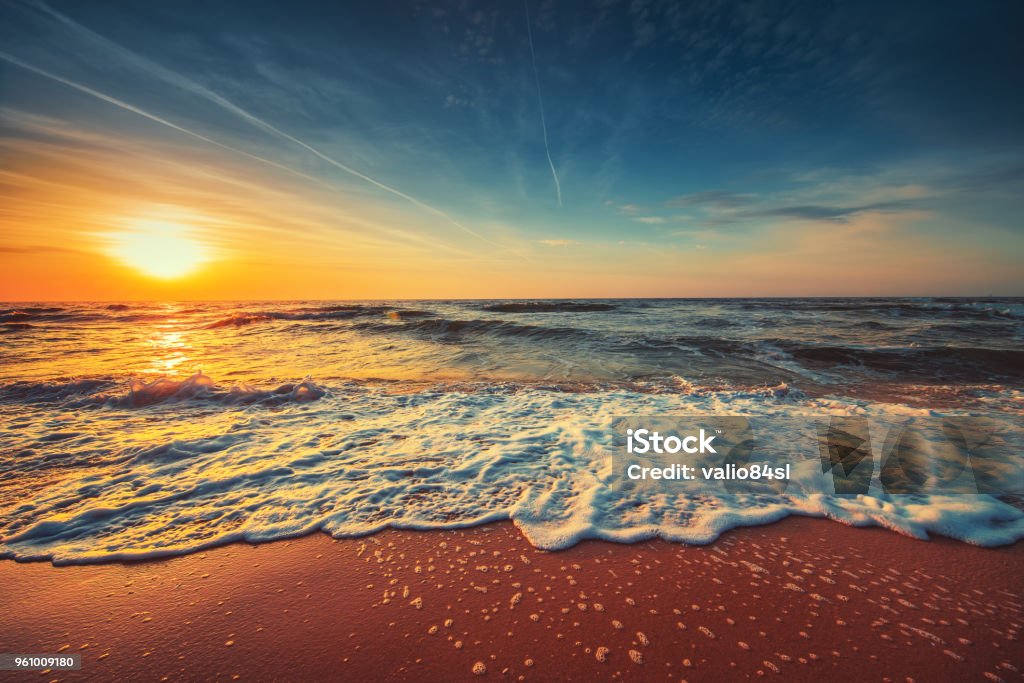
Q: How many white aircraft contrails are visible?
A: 3